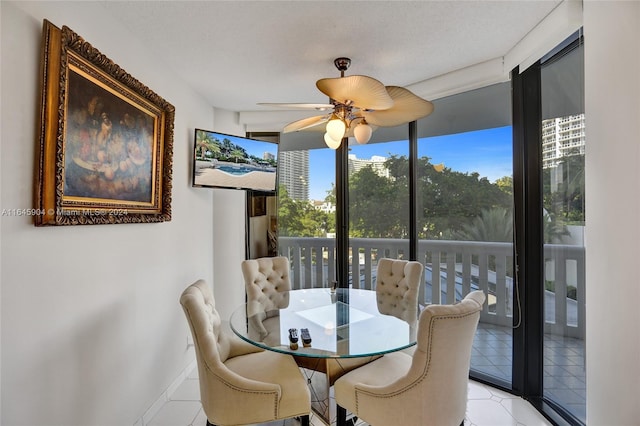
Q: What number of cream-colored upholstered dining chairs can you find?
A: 4